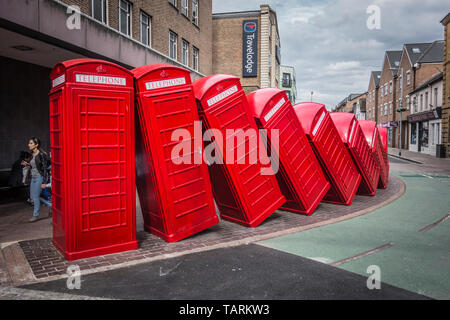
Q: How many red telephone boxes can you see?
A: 8